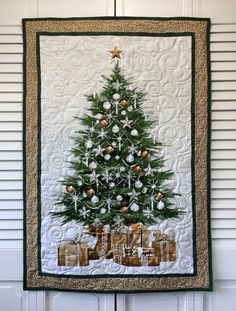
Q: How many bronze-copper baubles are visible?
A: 9